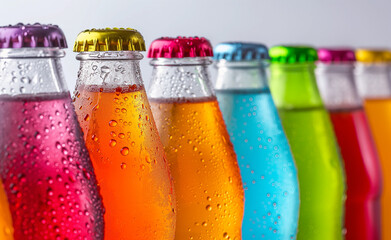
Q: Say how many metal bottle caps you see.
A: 7